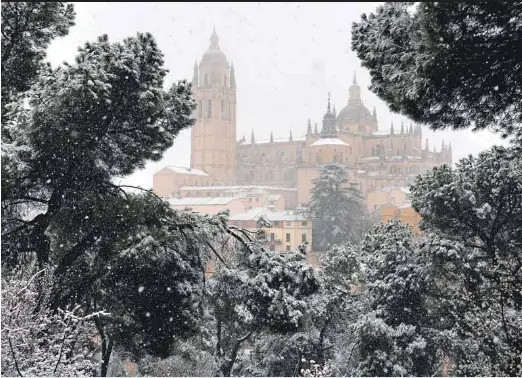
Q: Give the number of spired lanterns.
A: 3